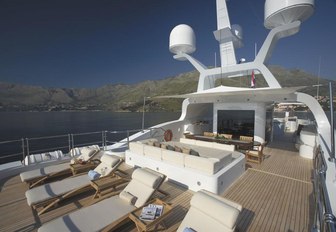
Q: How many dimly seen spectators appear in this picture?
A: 0